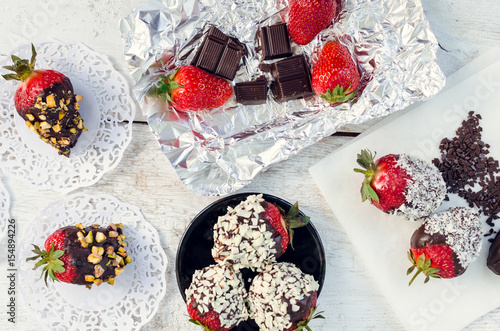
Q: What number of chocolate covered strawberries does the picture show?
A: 7